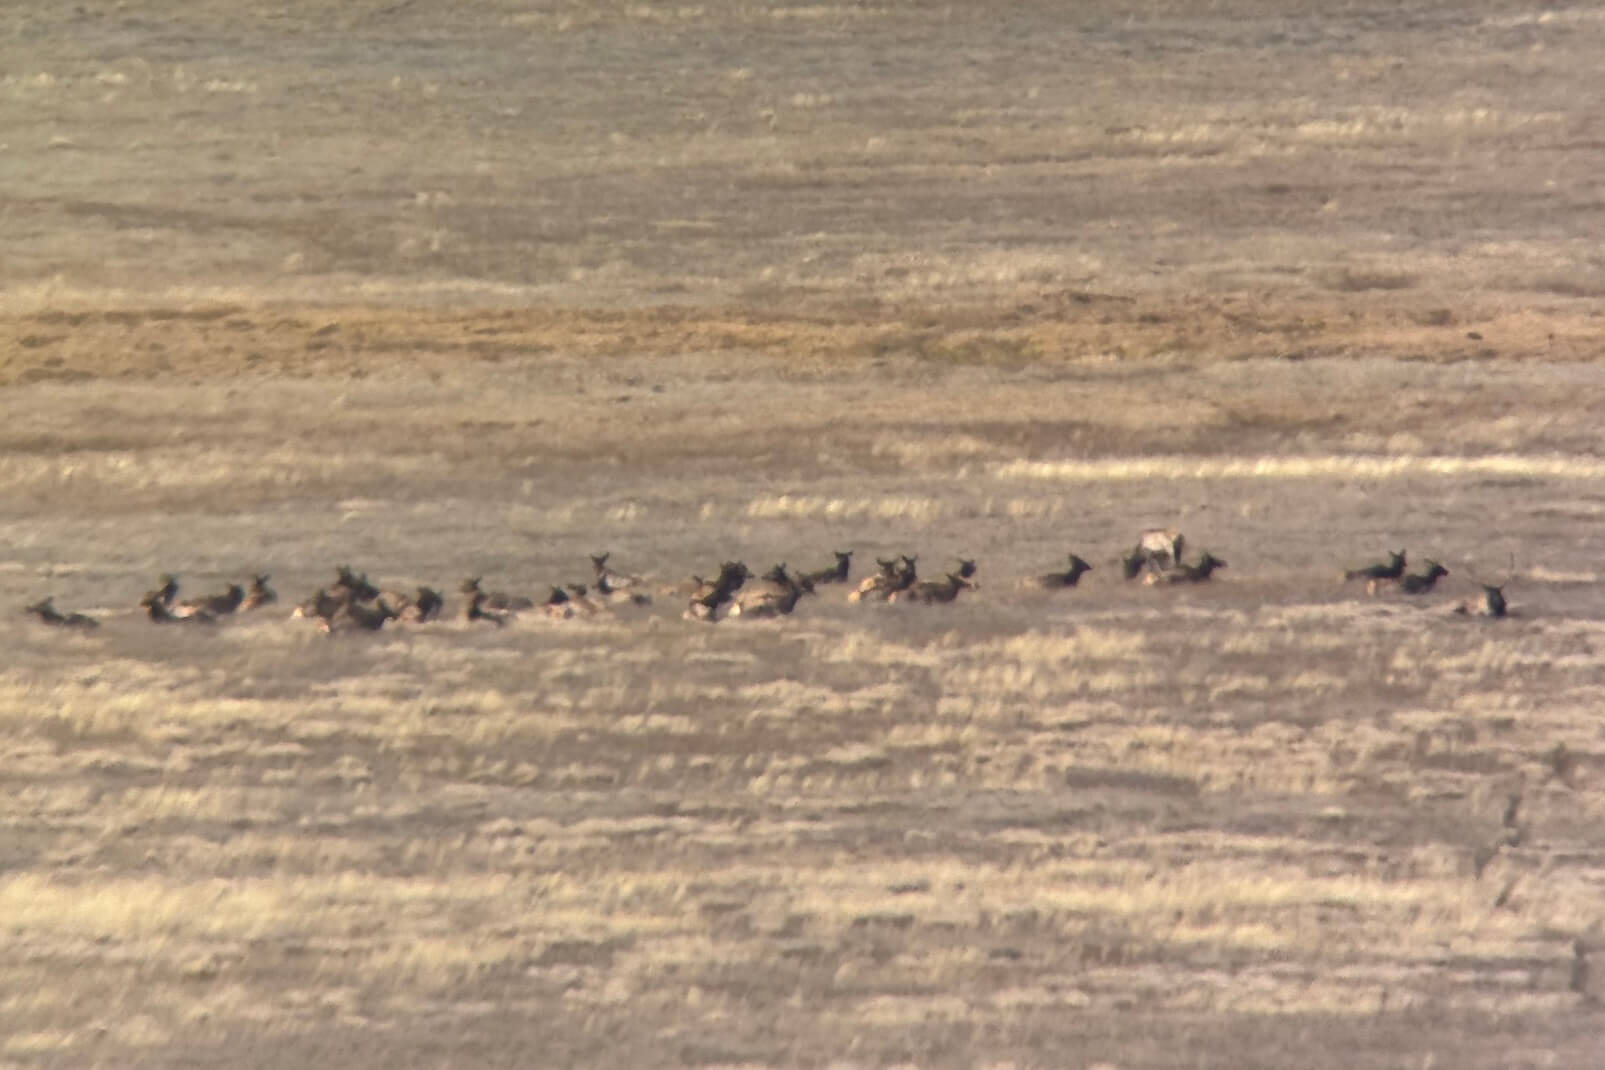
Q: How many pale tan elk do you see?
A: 1